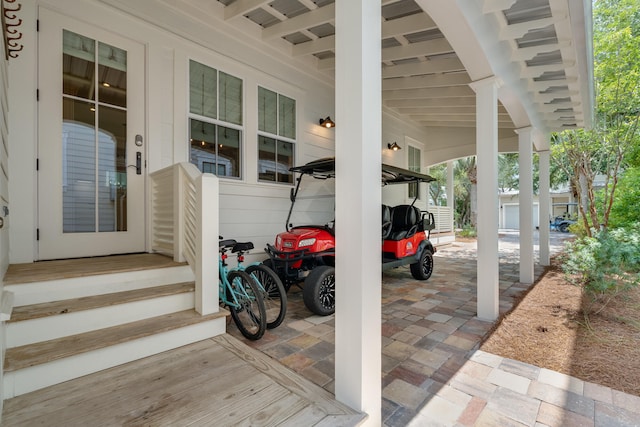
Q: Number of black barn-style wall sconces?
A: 2